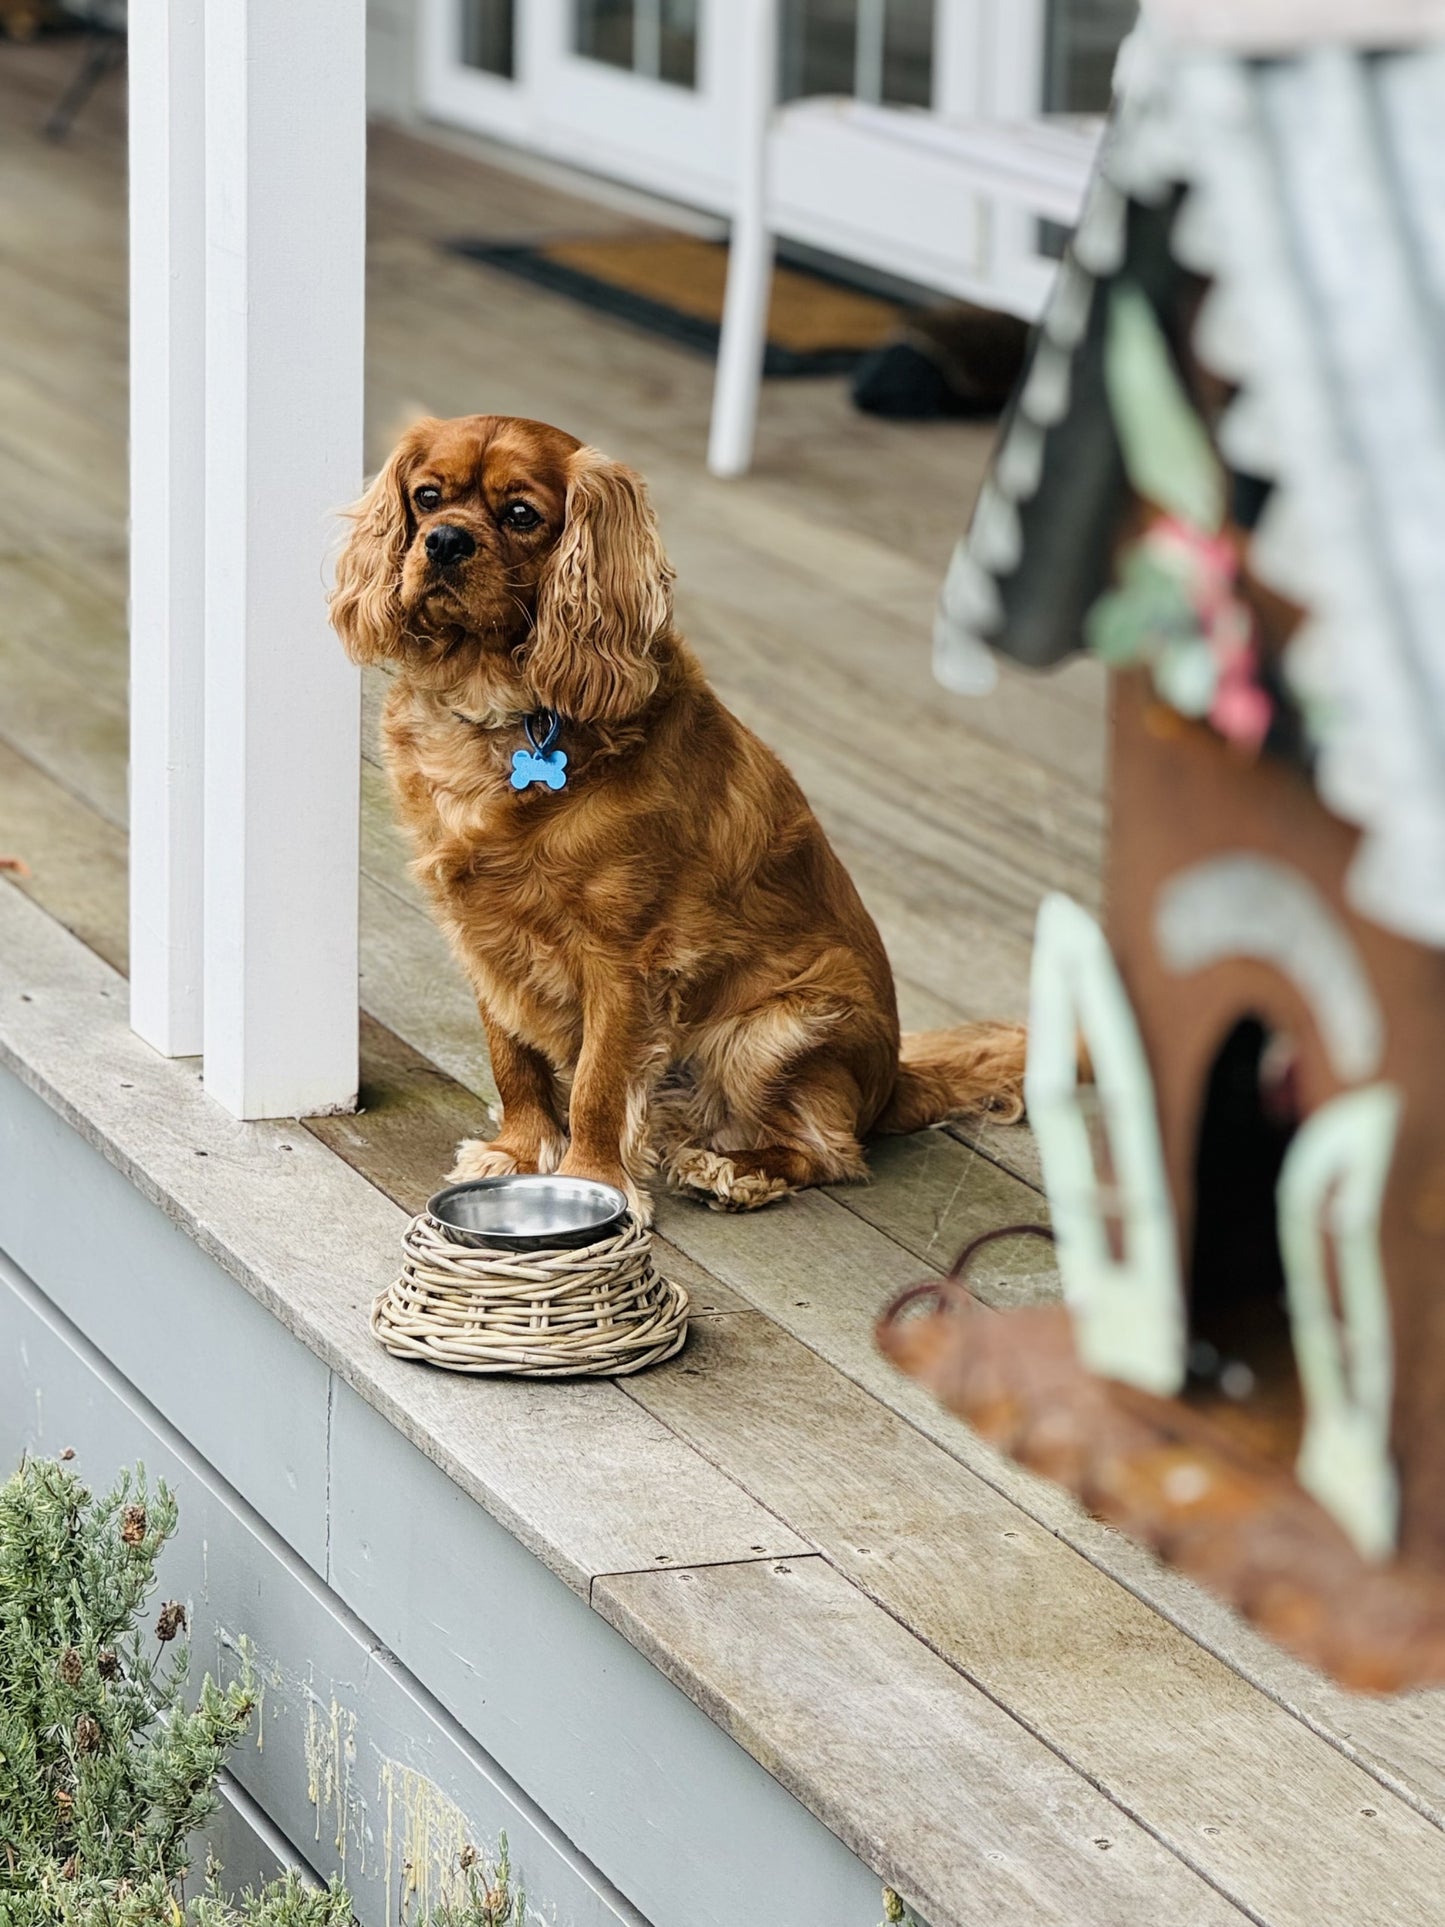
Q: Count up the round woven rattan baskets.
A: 1